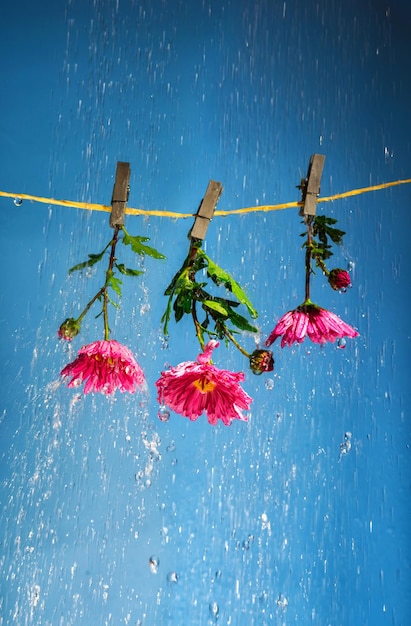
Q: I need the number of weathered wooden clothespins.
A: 3